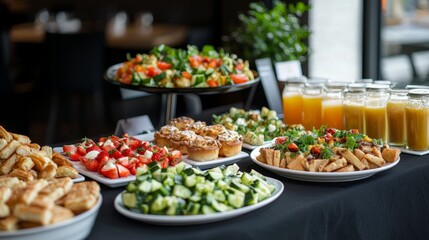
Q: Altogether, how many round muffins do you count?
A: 7